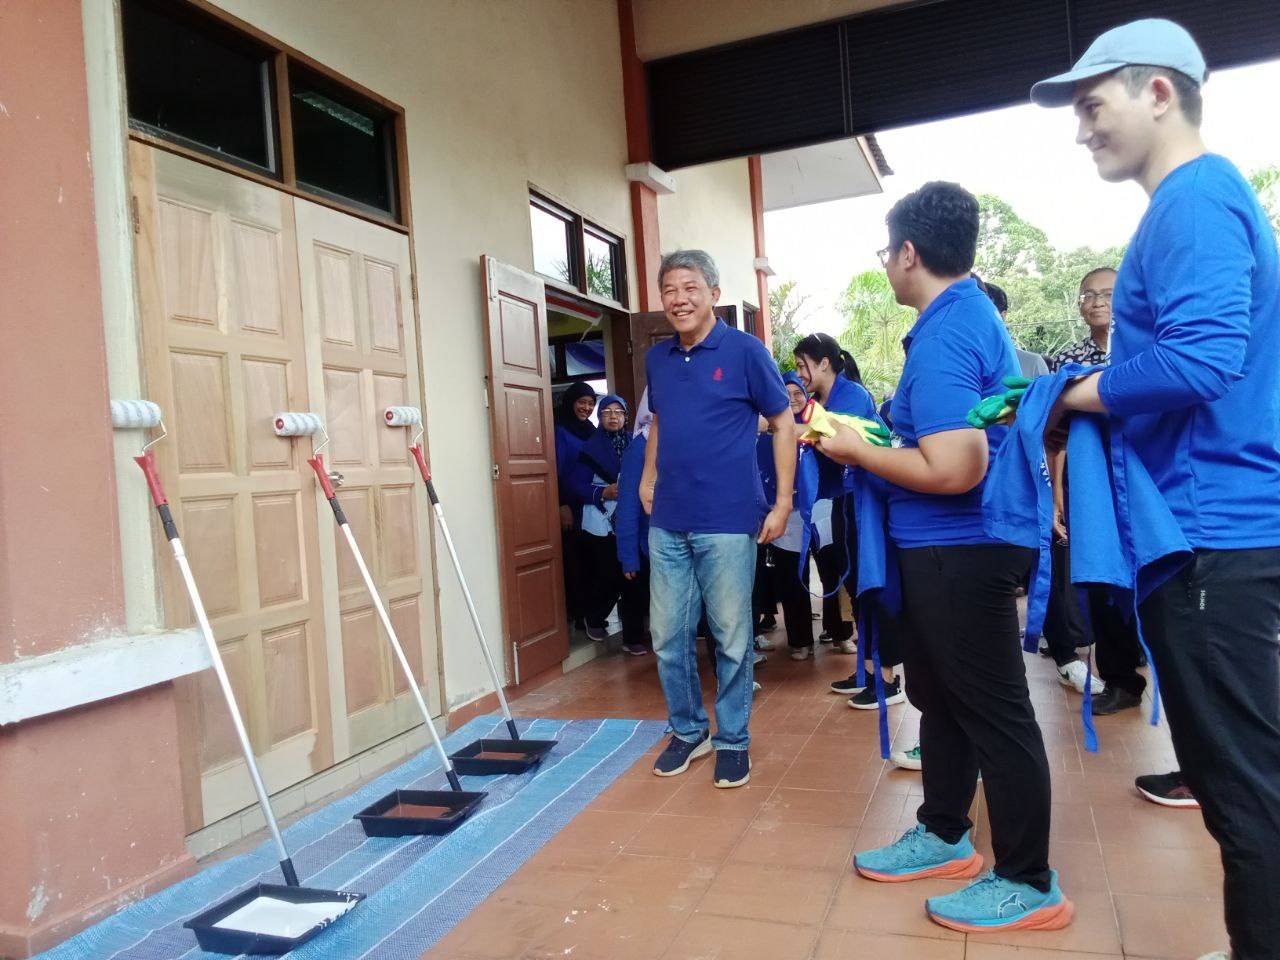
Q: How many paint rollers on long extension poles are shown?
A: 3